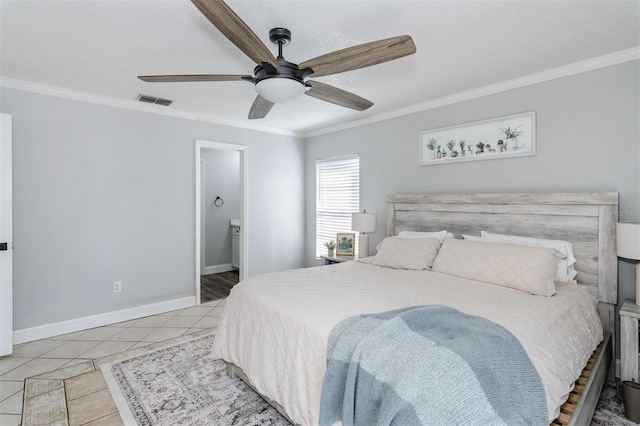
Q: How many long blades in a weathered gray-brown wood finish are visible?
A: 5